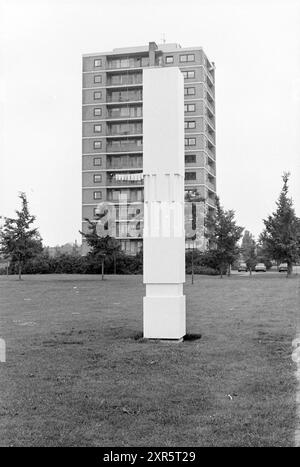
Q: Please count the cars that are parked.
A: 3